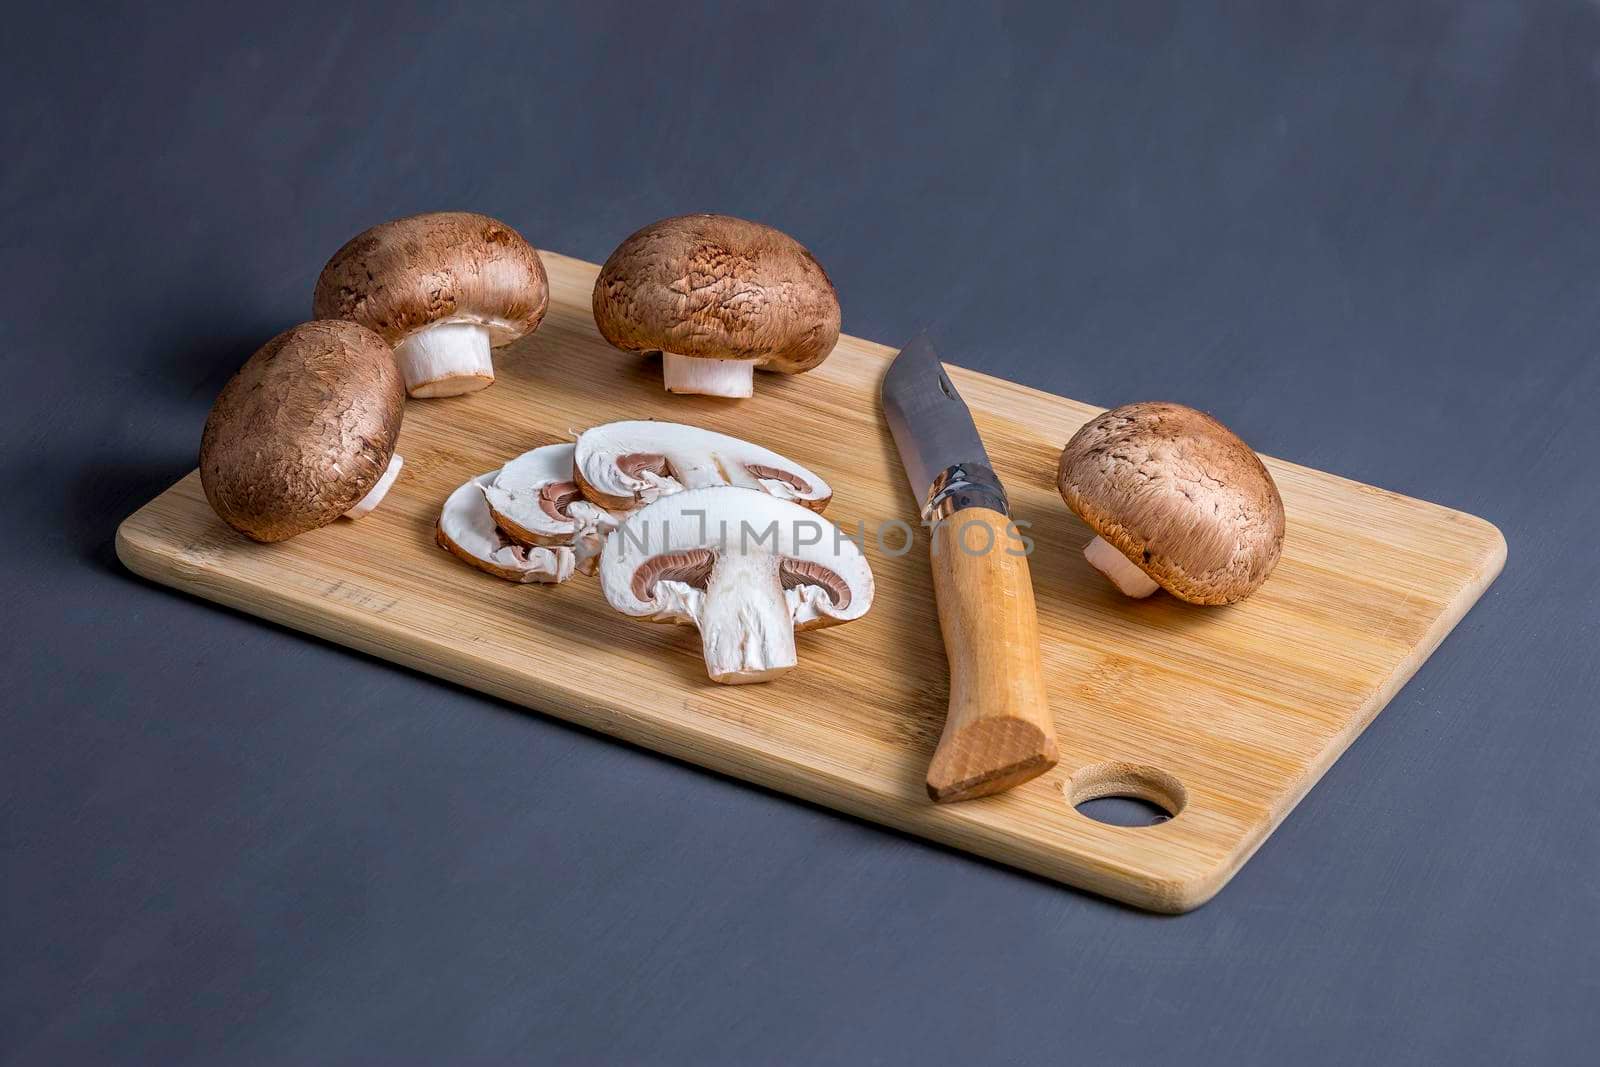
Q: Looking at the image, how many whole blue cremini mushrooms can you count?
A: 0